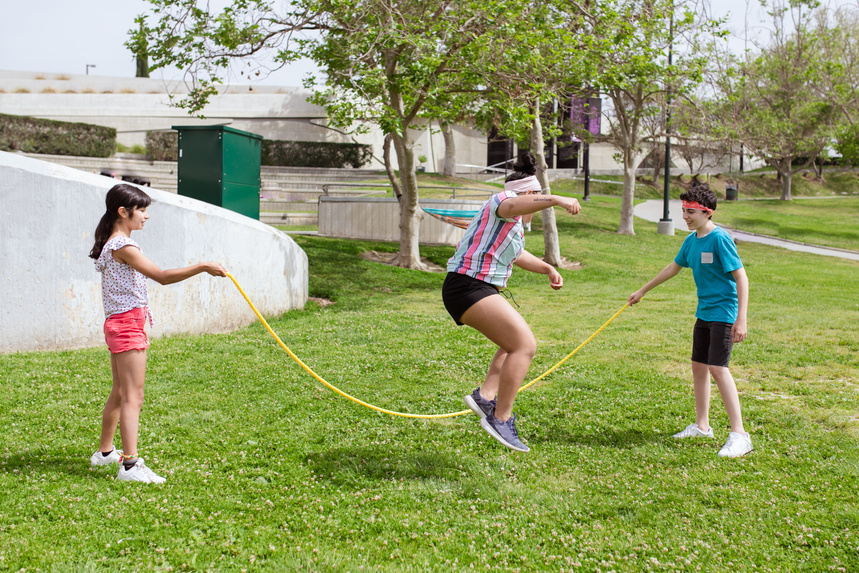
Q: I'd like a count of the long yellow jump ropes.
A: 1